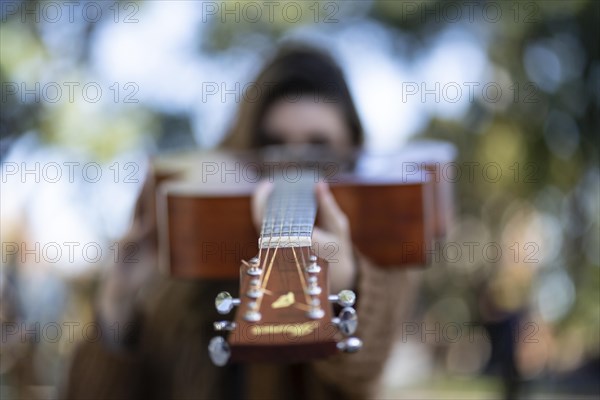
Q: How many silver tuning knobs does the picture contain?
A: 6